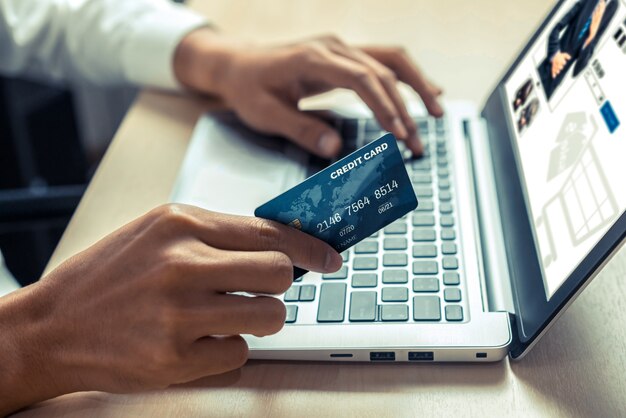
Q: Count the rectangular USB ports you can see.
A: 2